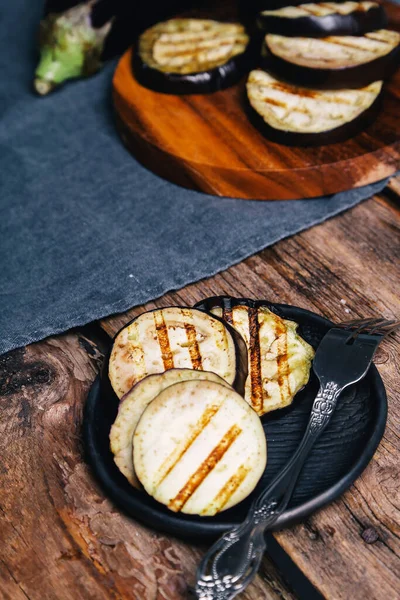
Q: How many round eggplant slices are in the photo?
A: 8